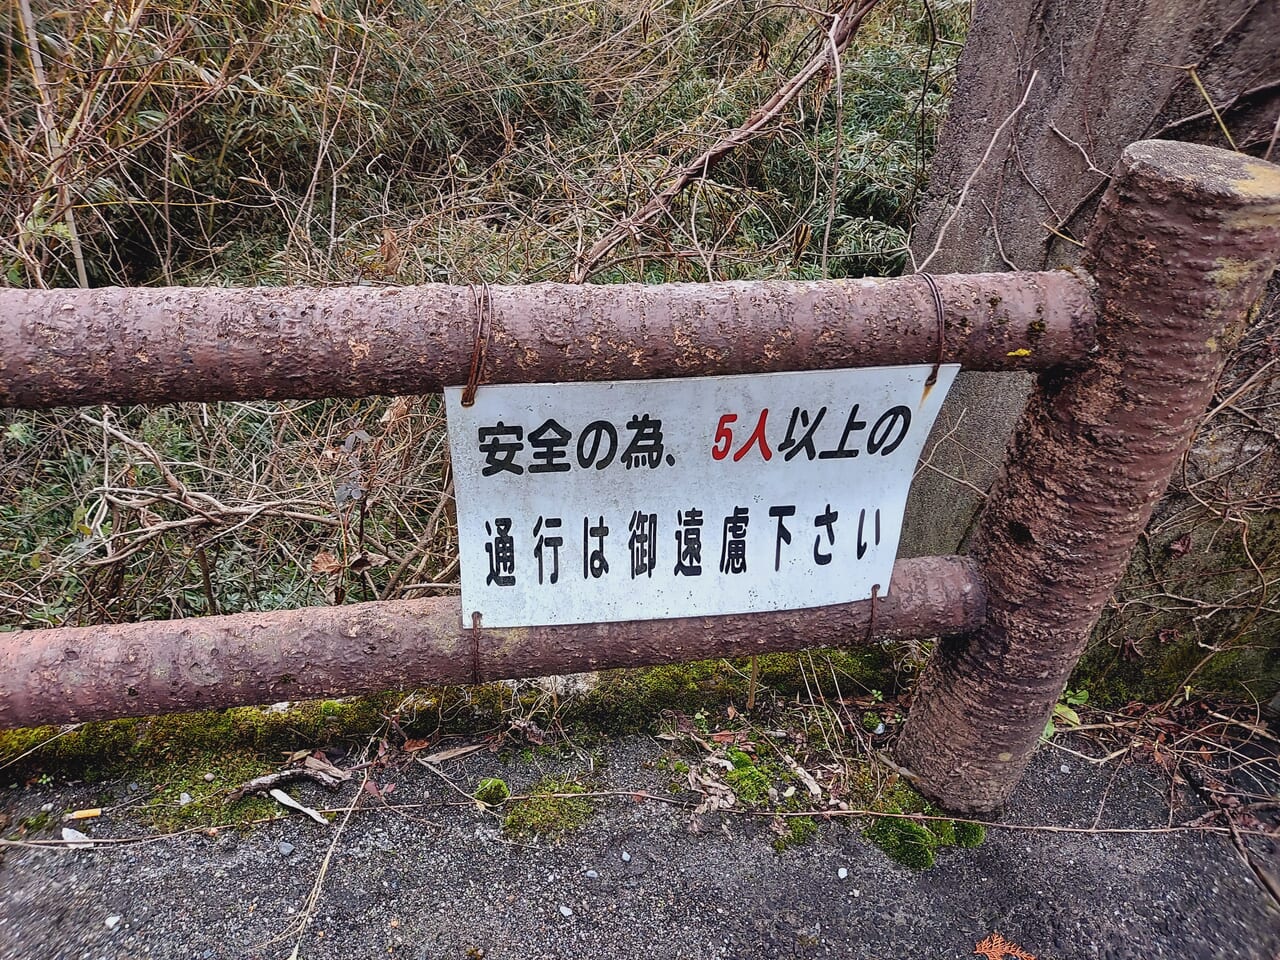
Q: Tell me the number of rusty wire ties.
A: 4